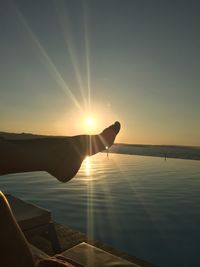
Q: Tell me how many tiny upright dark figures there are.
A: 2